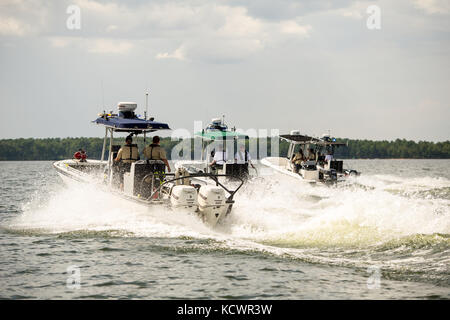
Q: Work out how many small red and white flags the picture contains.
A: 0